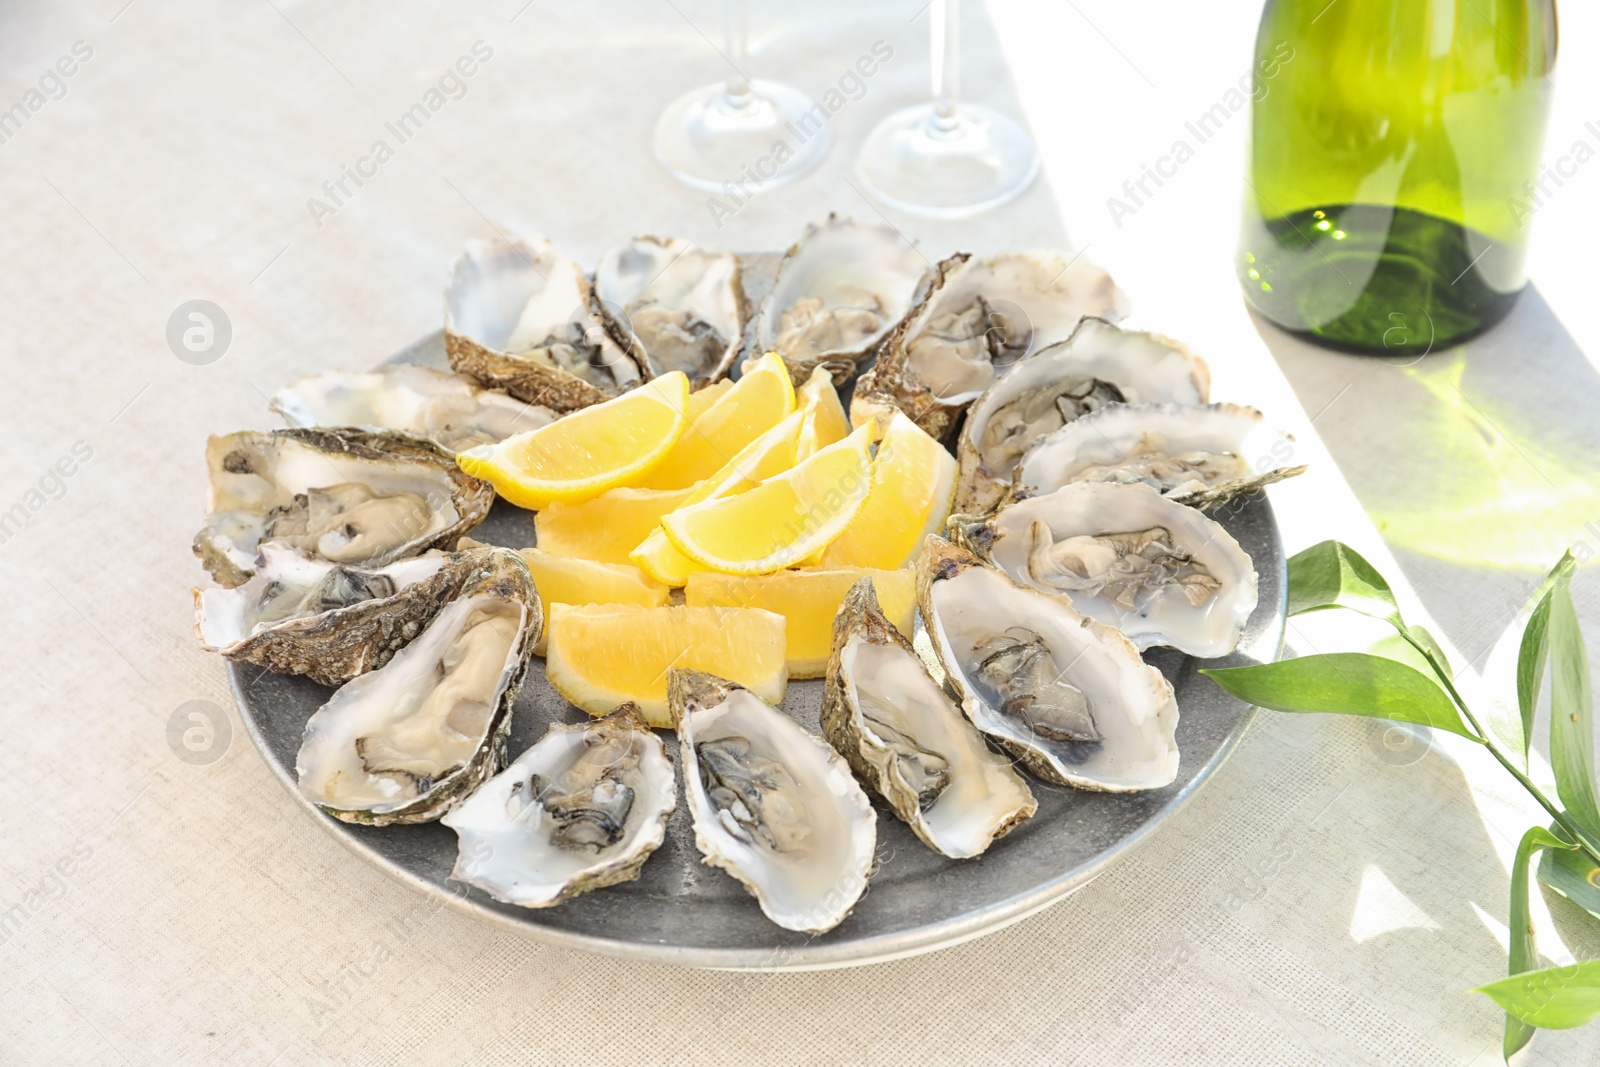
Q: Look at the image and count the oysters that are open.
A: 15